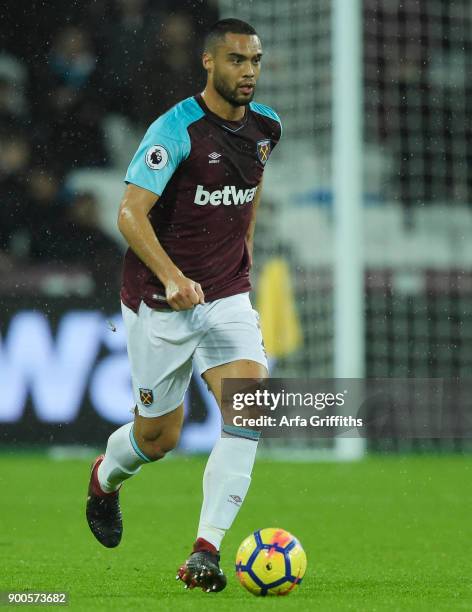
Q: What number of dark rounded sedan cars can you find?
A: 0